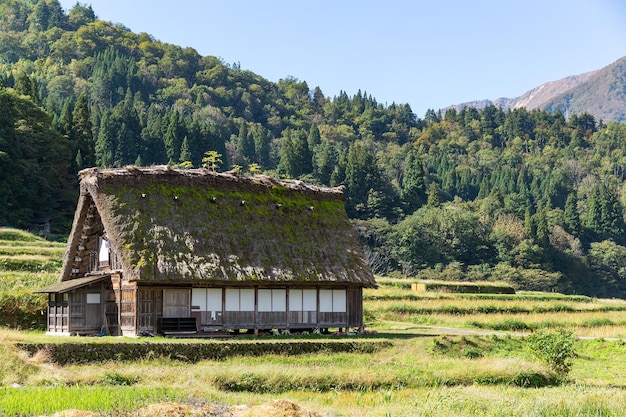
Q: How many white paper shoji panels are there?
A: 10